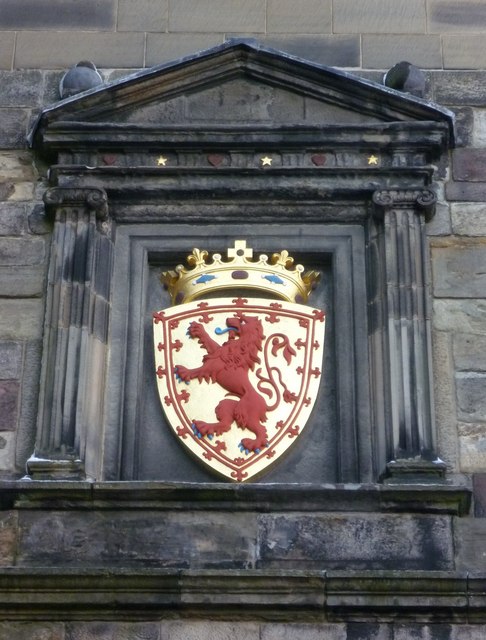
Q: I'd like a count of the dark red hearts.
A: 3